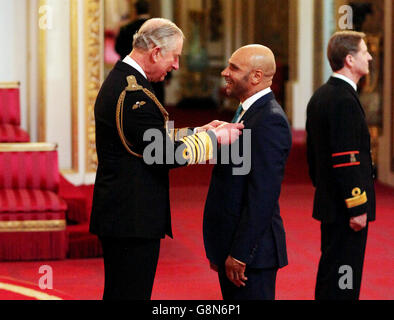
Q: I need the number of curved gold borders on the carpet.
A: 1